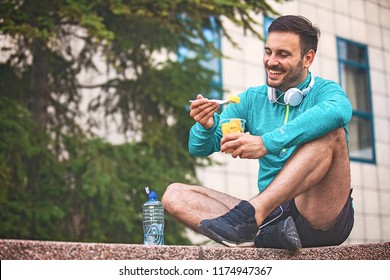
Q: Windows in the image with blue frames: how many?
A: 3